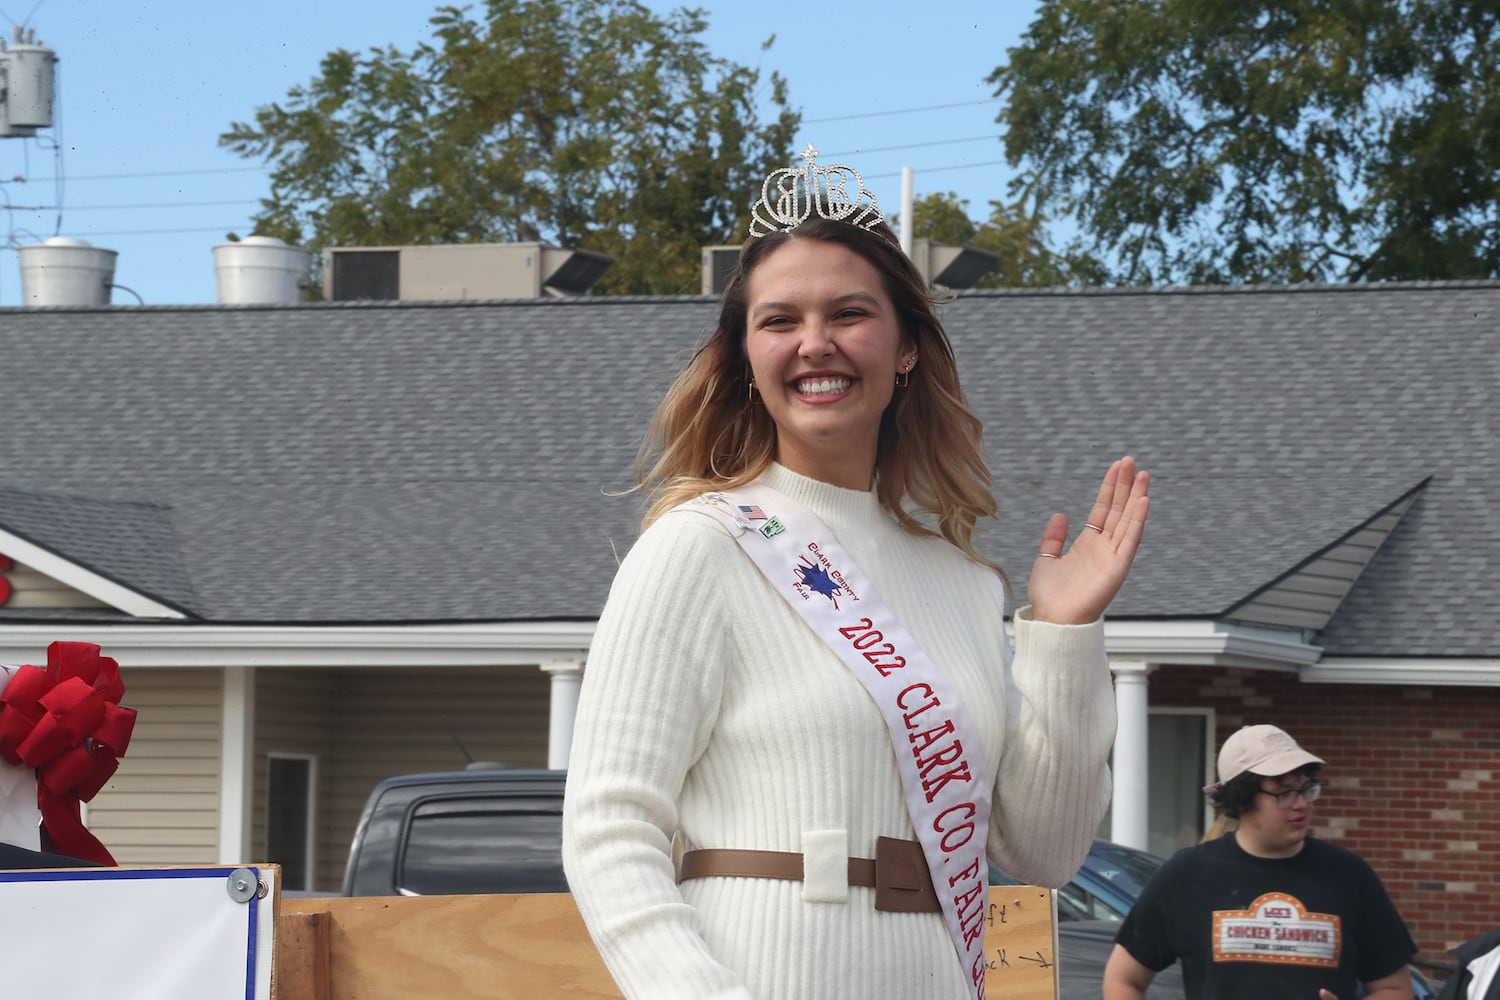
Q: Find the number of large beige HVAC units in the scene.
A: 2